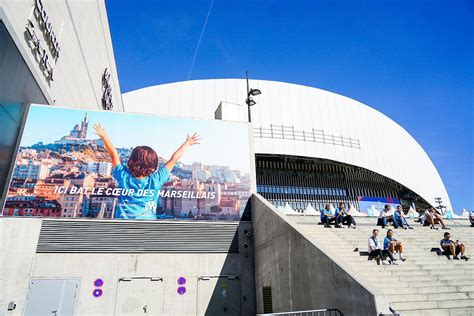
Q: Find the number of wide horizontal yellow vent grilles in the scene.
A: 0